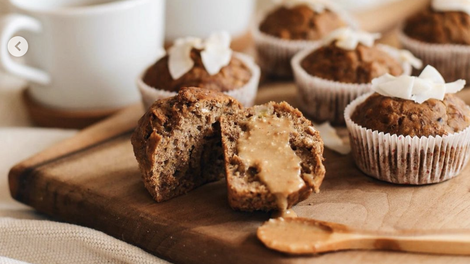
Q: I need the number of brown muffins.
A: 6